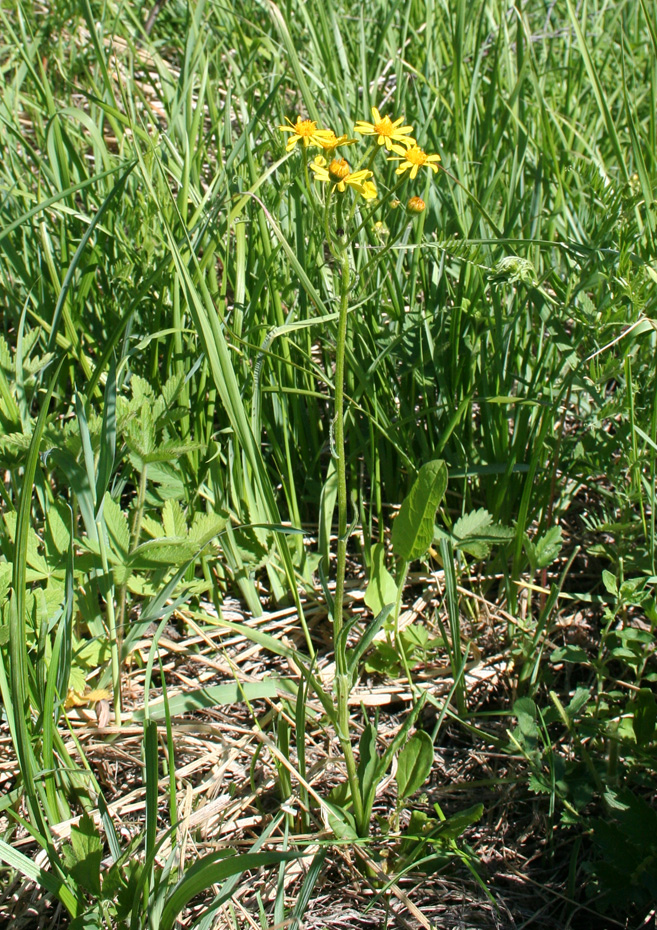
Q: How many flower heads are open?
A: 5